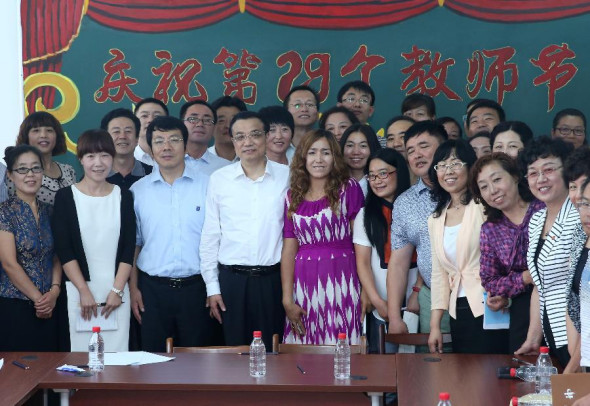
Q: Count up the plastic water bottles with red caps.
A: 7